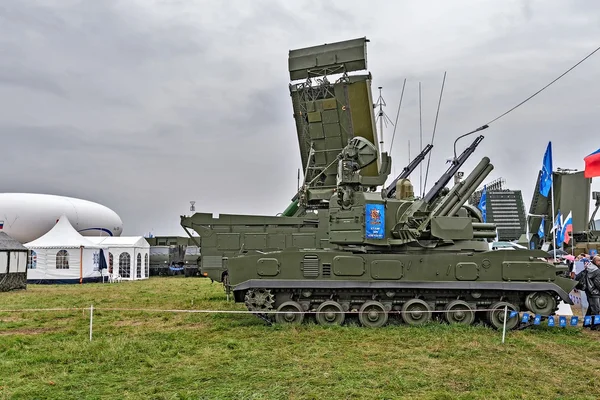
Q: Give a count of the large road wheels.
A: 6